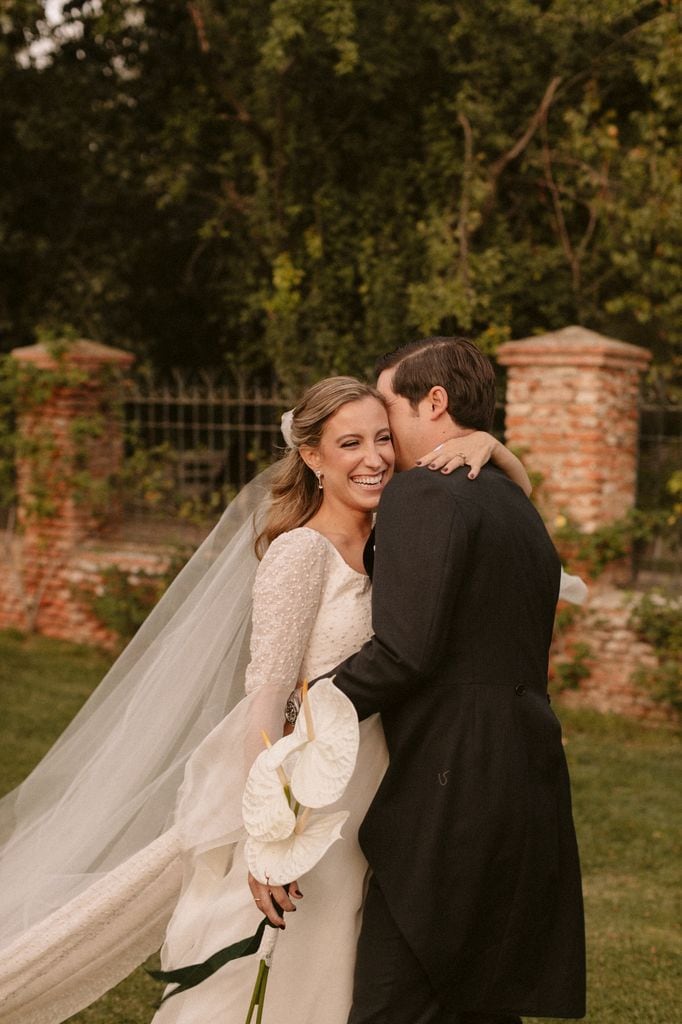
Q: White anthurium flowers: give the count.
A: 3